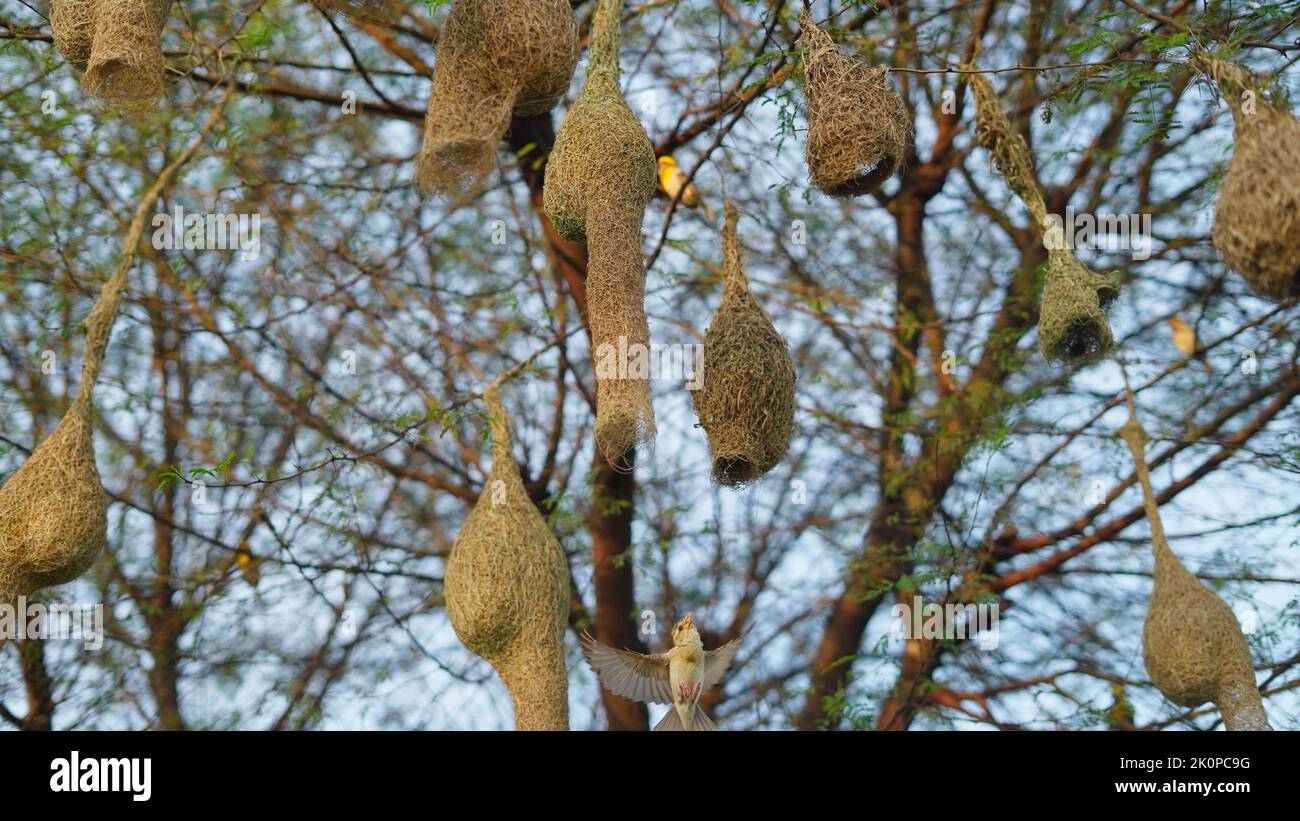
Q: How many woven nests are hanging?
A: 10